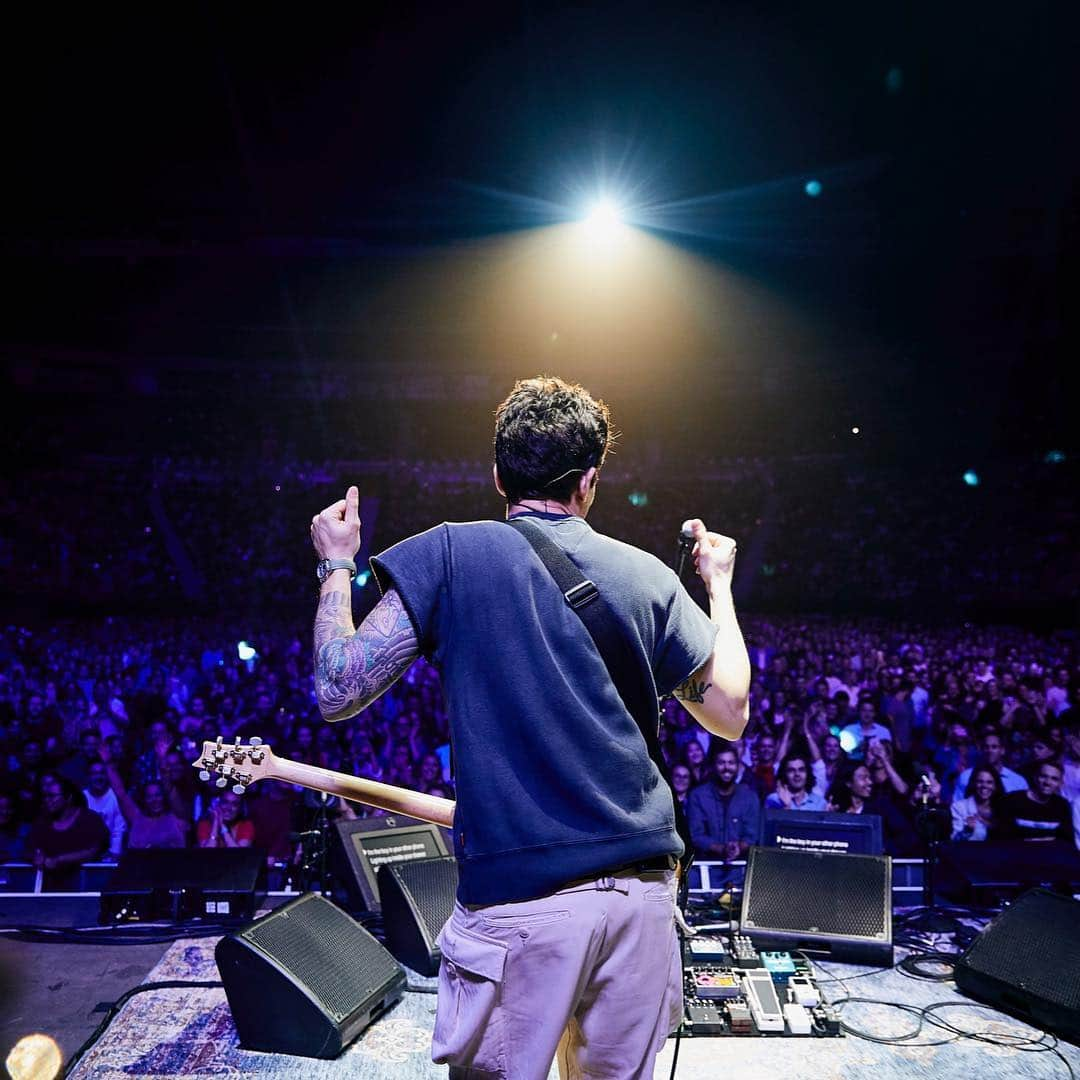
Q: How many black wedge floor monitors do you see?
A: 4